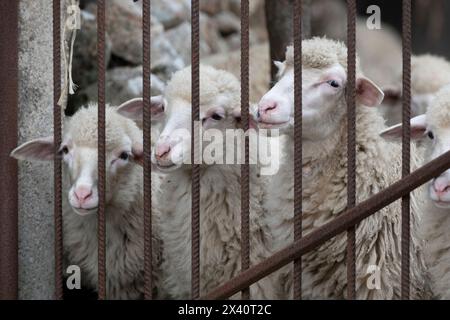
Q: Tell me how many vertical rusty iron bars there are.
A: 8